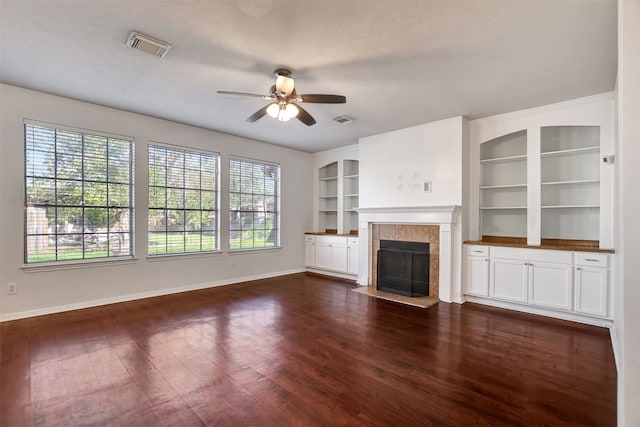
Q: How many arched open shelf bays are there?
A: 4